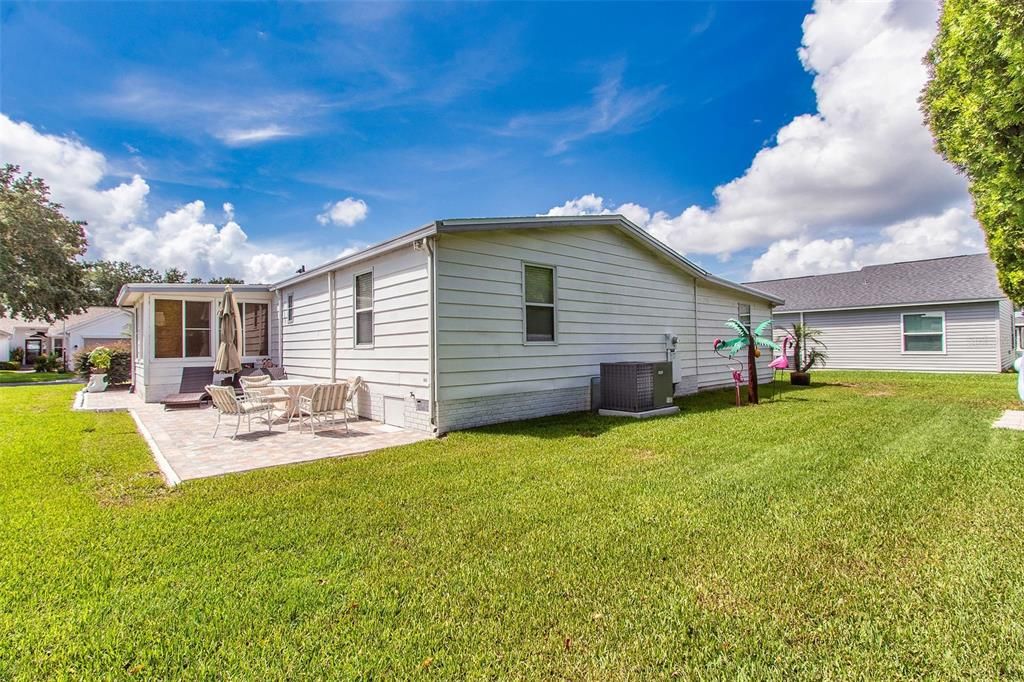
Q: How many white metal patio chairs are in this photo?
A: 4